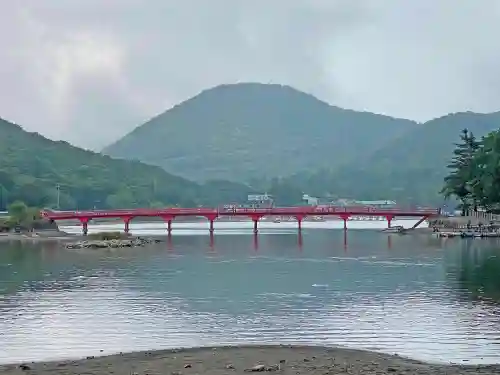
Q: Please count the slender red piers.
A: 8